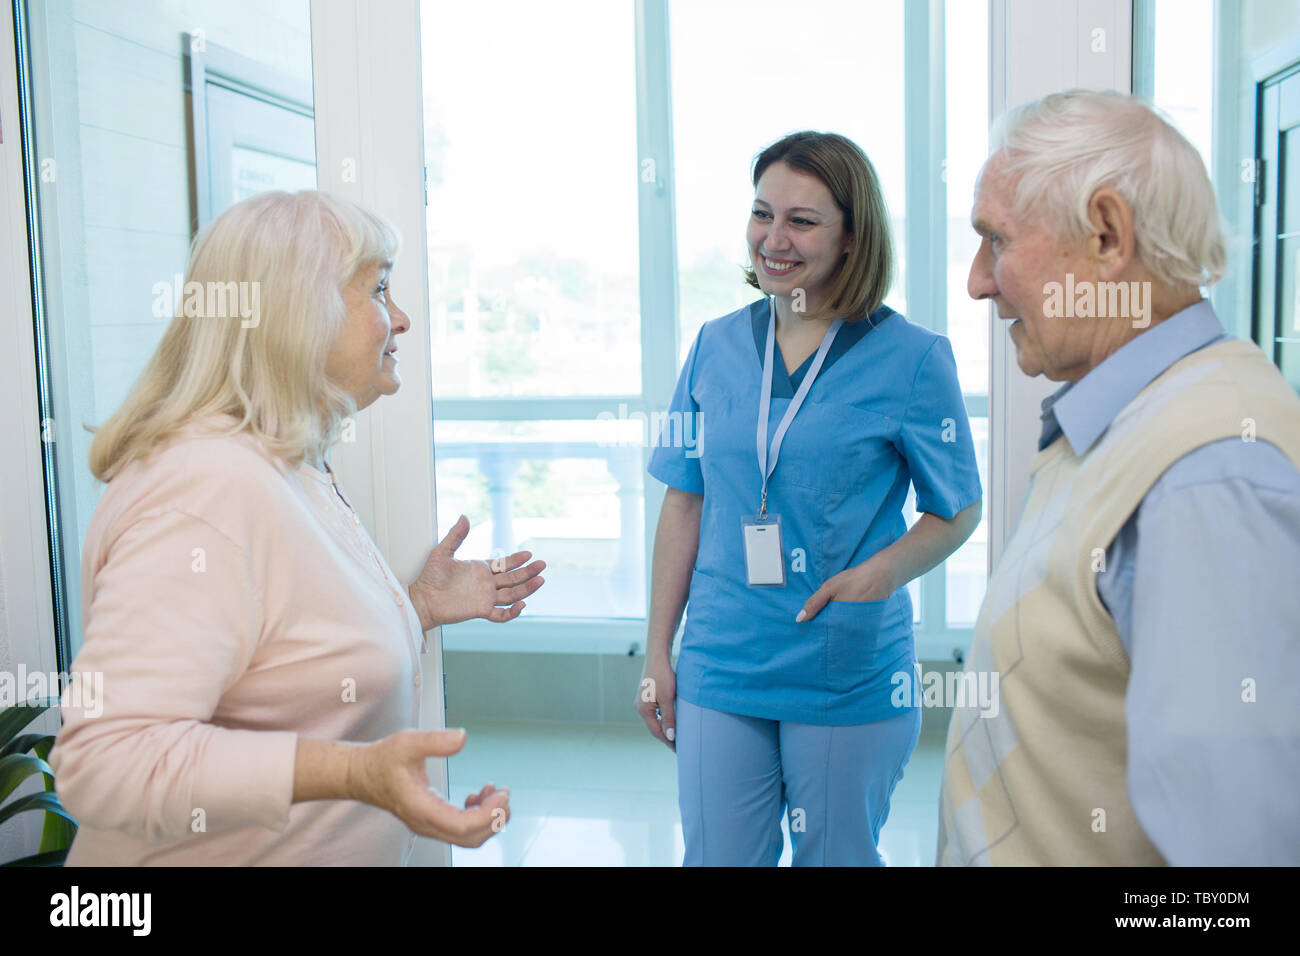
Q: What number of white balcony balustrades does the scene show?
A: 2